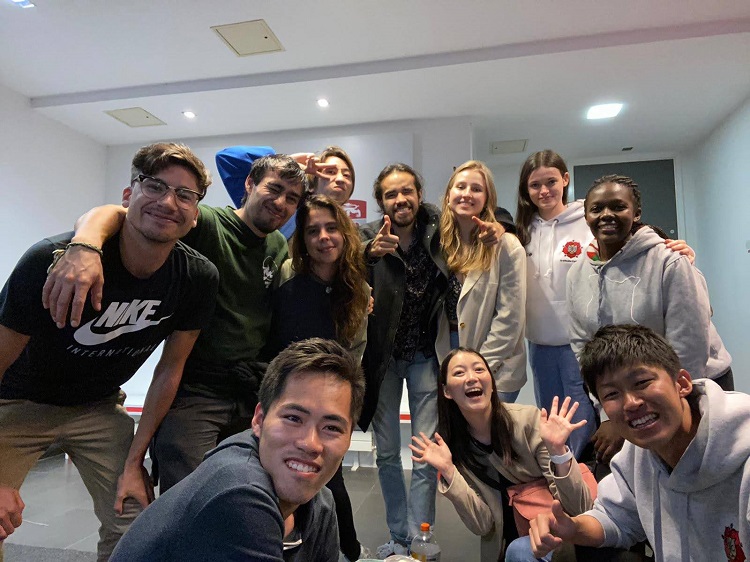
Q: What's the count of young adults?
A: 11